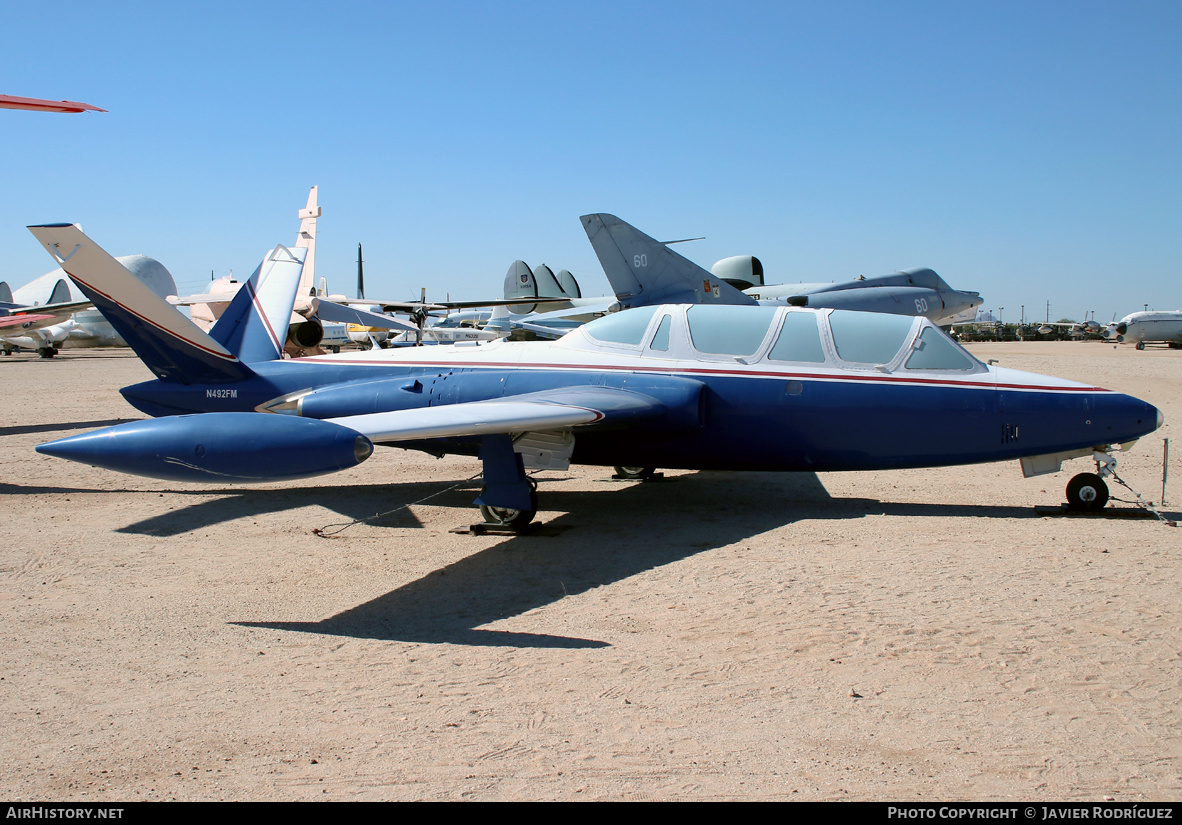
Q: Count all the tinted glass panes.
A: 6